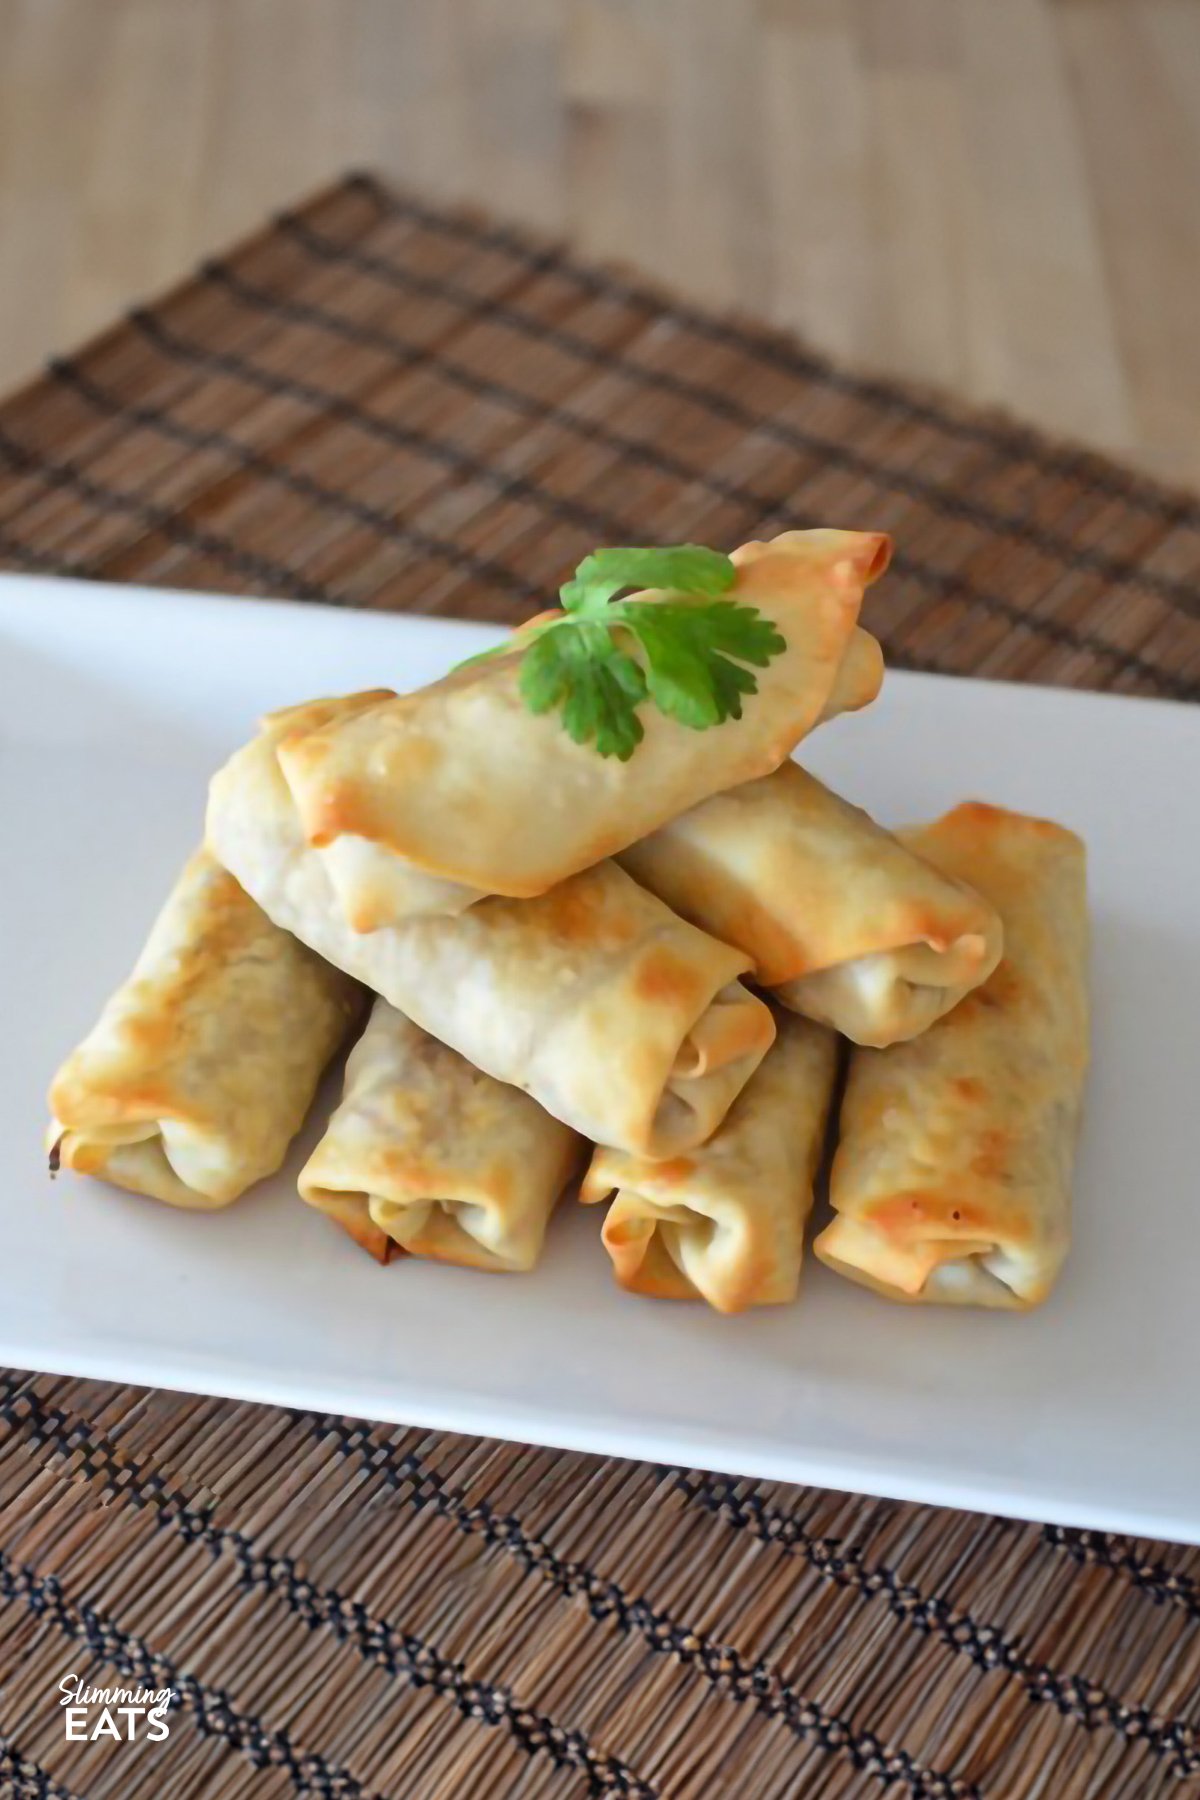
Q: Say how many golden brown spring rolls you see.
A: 7